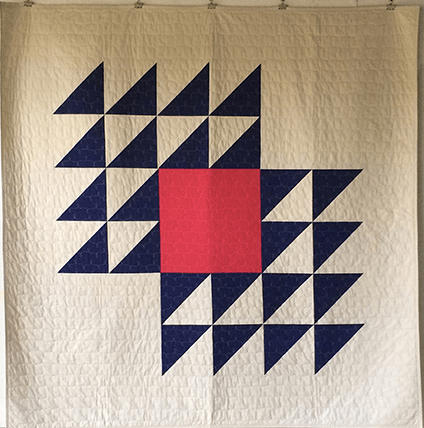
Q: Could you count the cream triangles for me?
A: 10